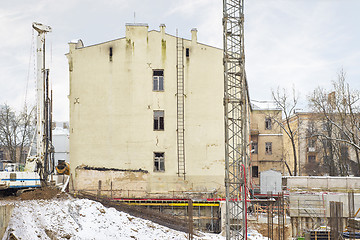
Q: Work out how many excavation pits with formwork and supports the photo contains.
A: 1